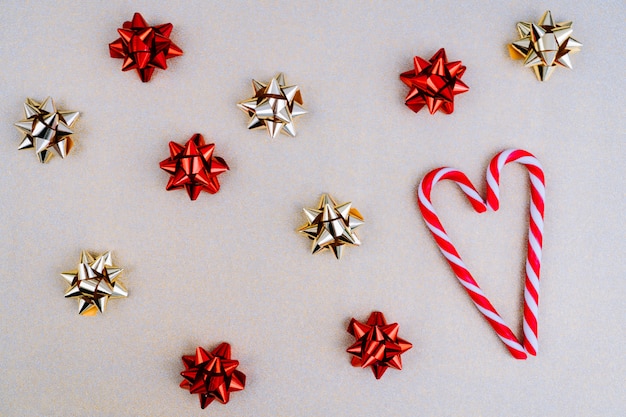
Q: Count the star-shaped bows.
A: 10